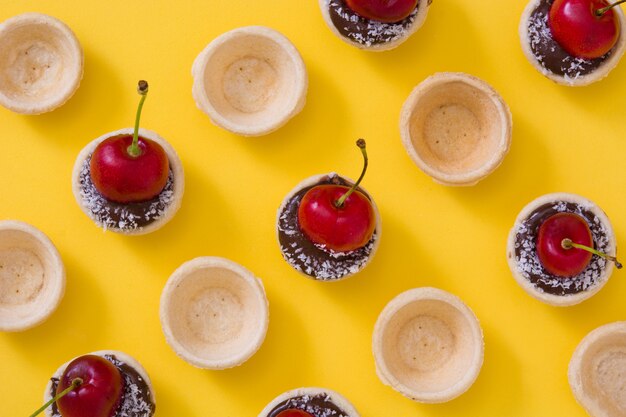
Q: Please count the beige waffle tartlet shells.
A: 7